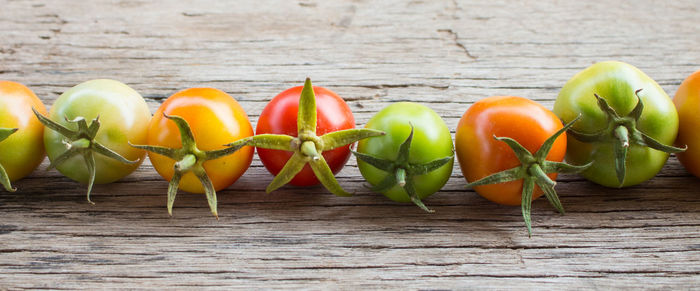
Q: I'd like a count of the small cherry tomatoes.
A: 8